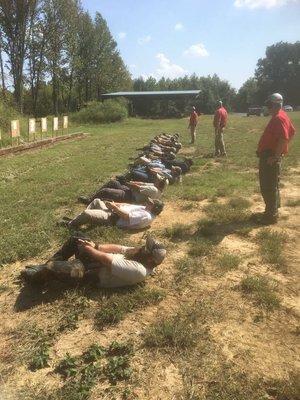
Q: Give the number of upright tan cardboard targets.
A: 5